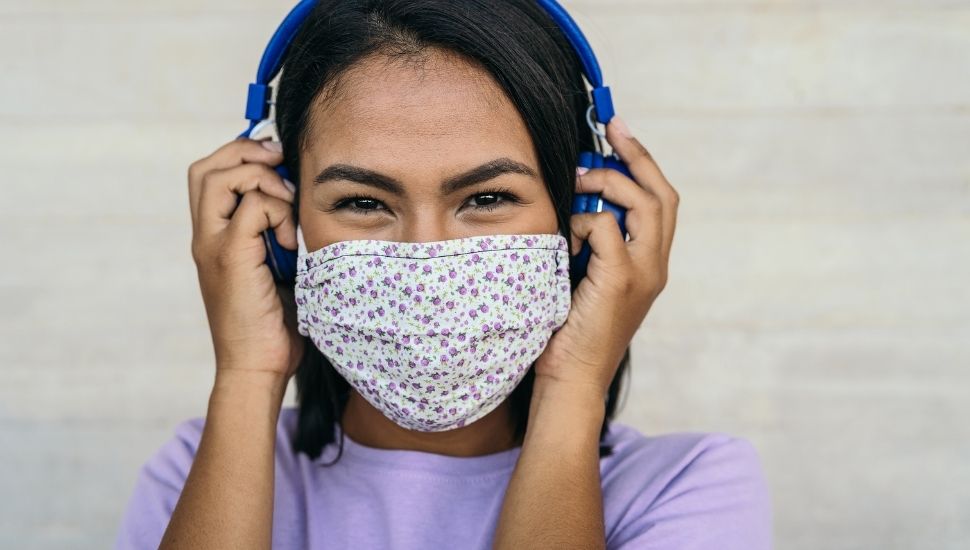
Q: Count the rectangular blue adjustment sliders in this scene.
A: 2